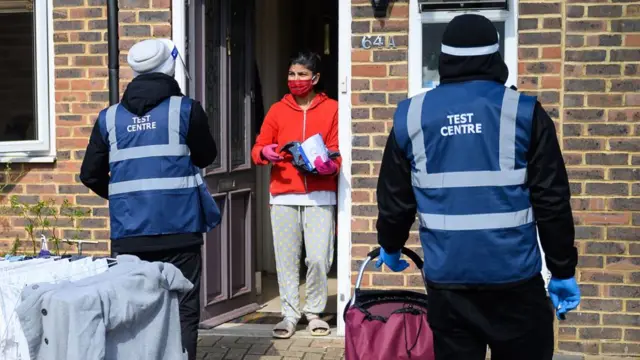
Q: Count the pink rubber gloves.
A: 2